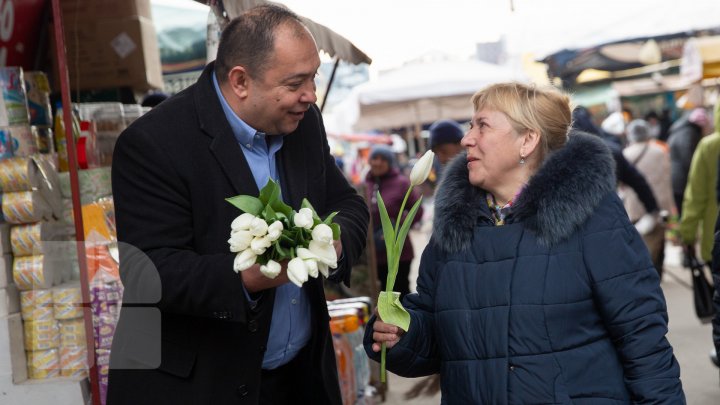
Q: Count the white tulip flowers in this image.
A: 13